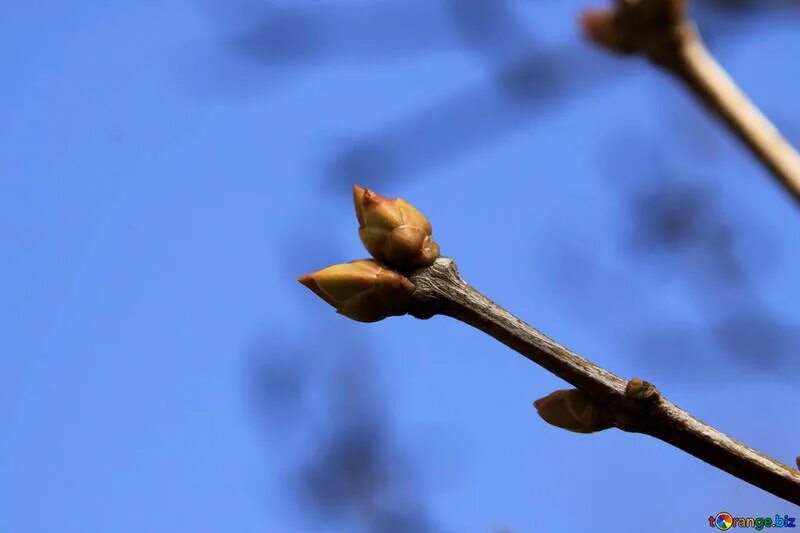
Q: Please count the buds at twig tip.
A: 2